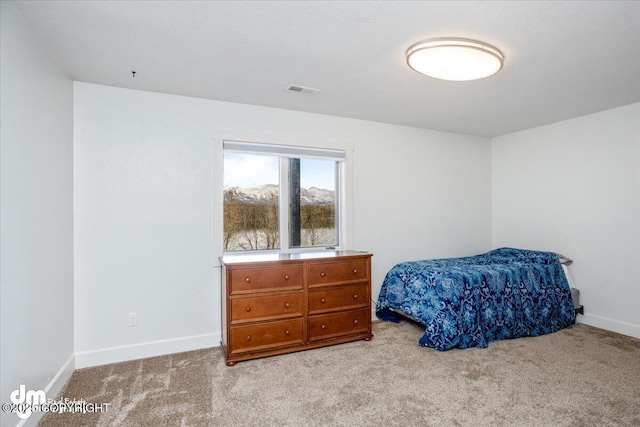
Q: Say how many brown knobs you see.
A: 12